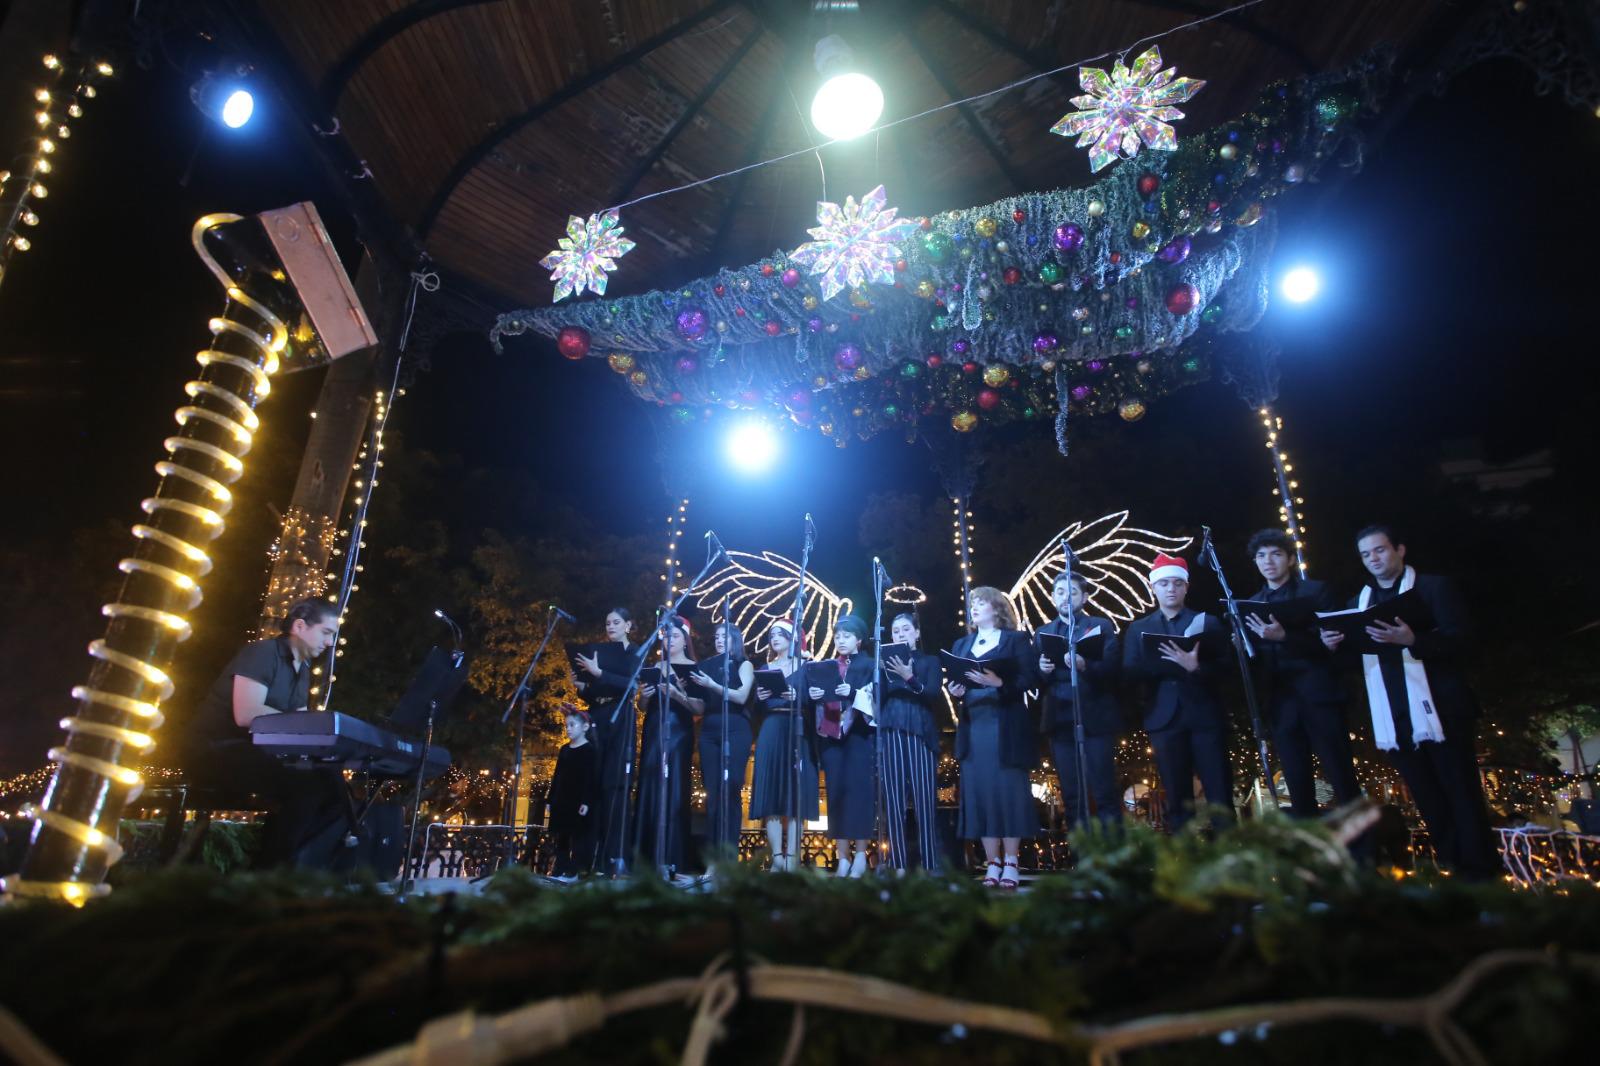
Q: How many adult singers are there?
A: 11